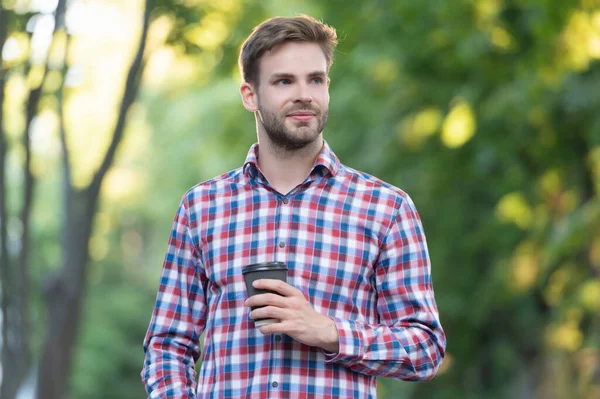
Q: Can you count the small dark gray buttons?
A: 4